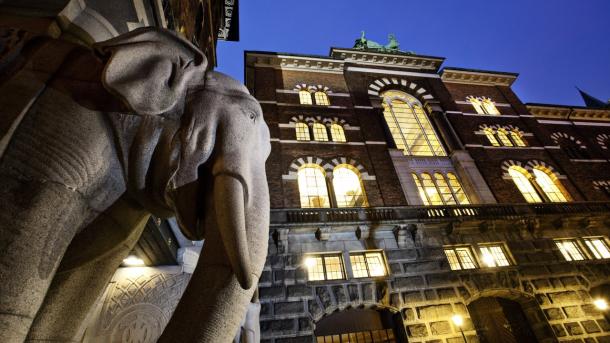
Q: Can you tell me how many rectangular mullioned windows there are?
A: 6